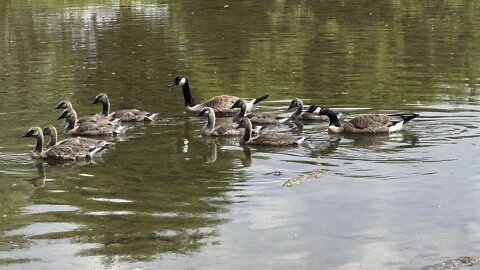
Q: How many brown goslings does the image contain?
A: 9